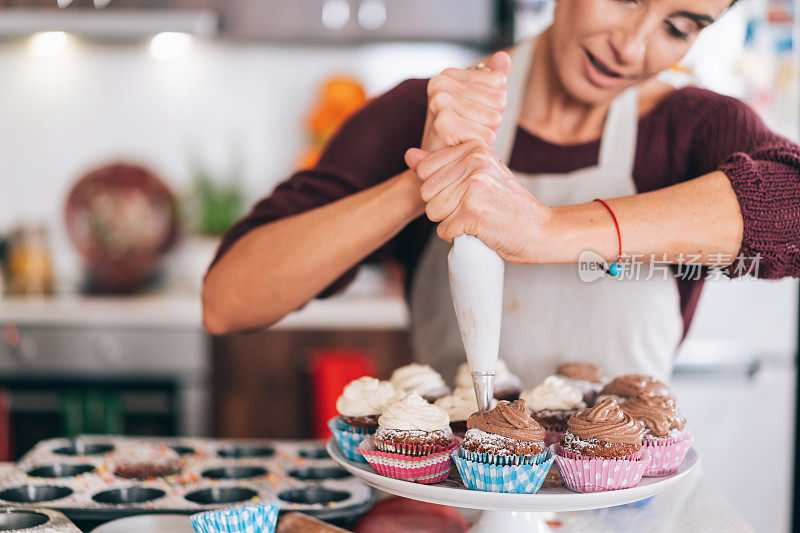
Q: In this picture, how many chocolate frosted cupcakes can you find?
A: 5